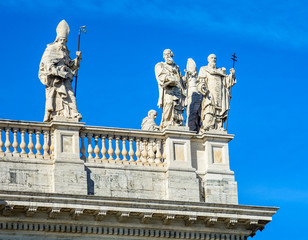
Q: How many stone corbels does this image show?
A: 12